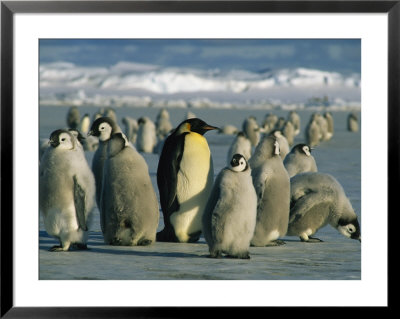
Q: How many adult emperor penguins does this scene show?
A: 1